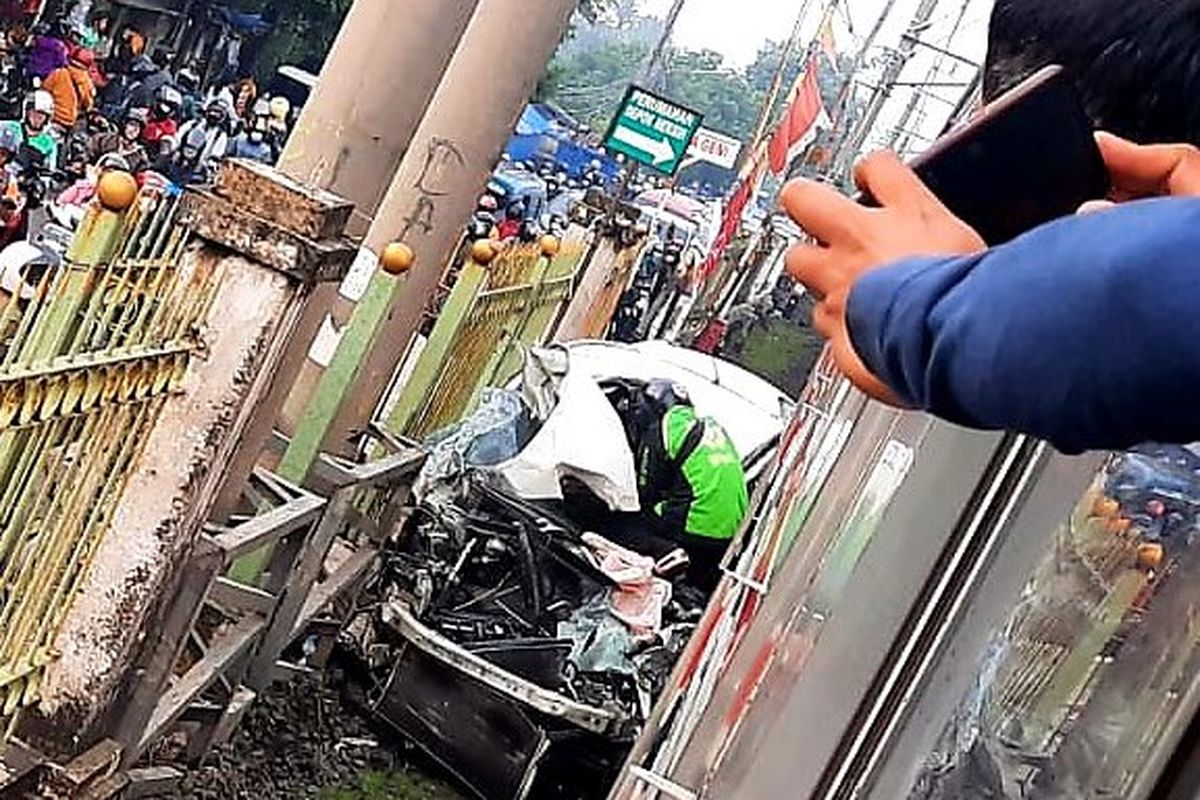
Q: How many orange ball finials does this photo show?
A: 4